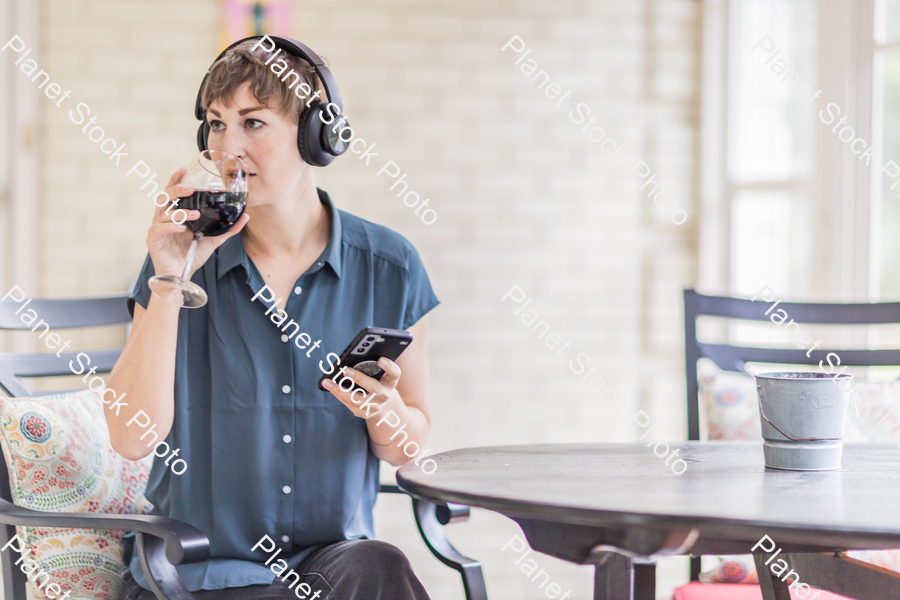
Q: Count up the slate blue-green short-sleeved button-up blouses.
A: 1